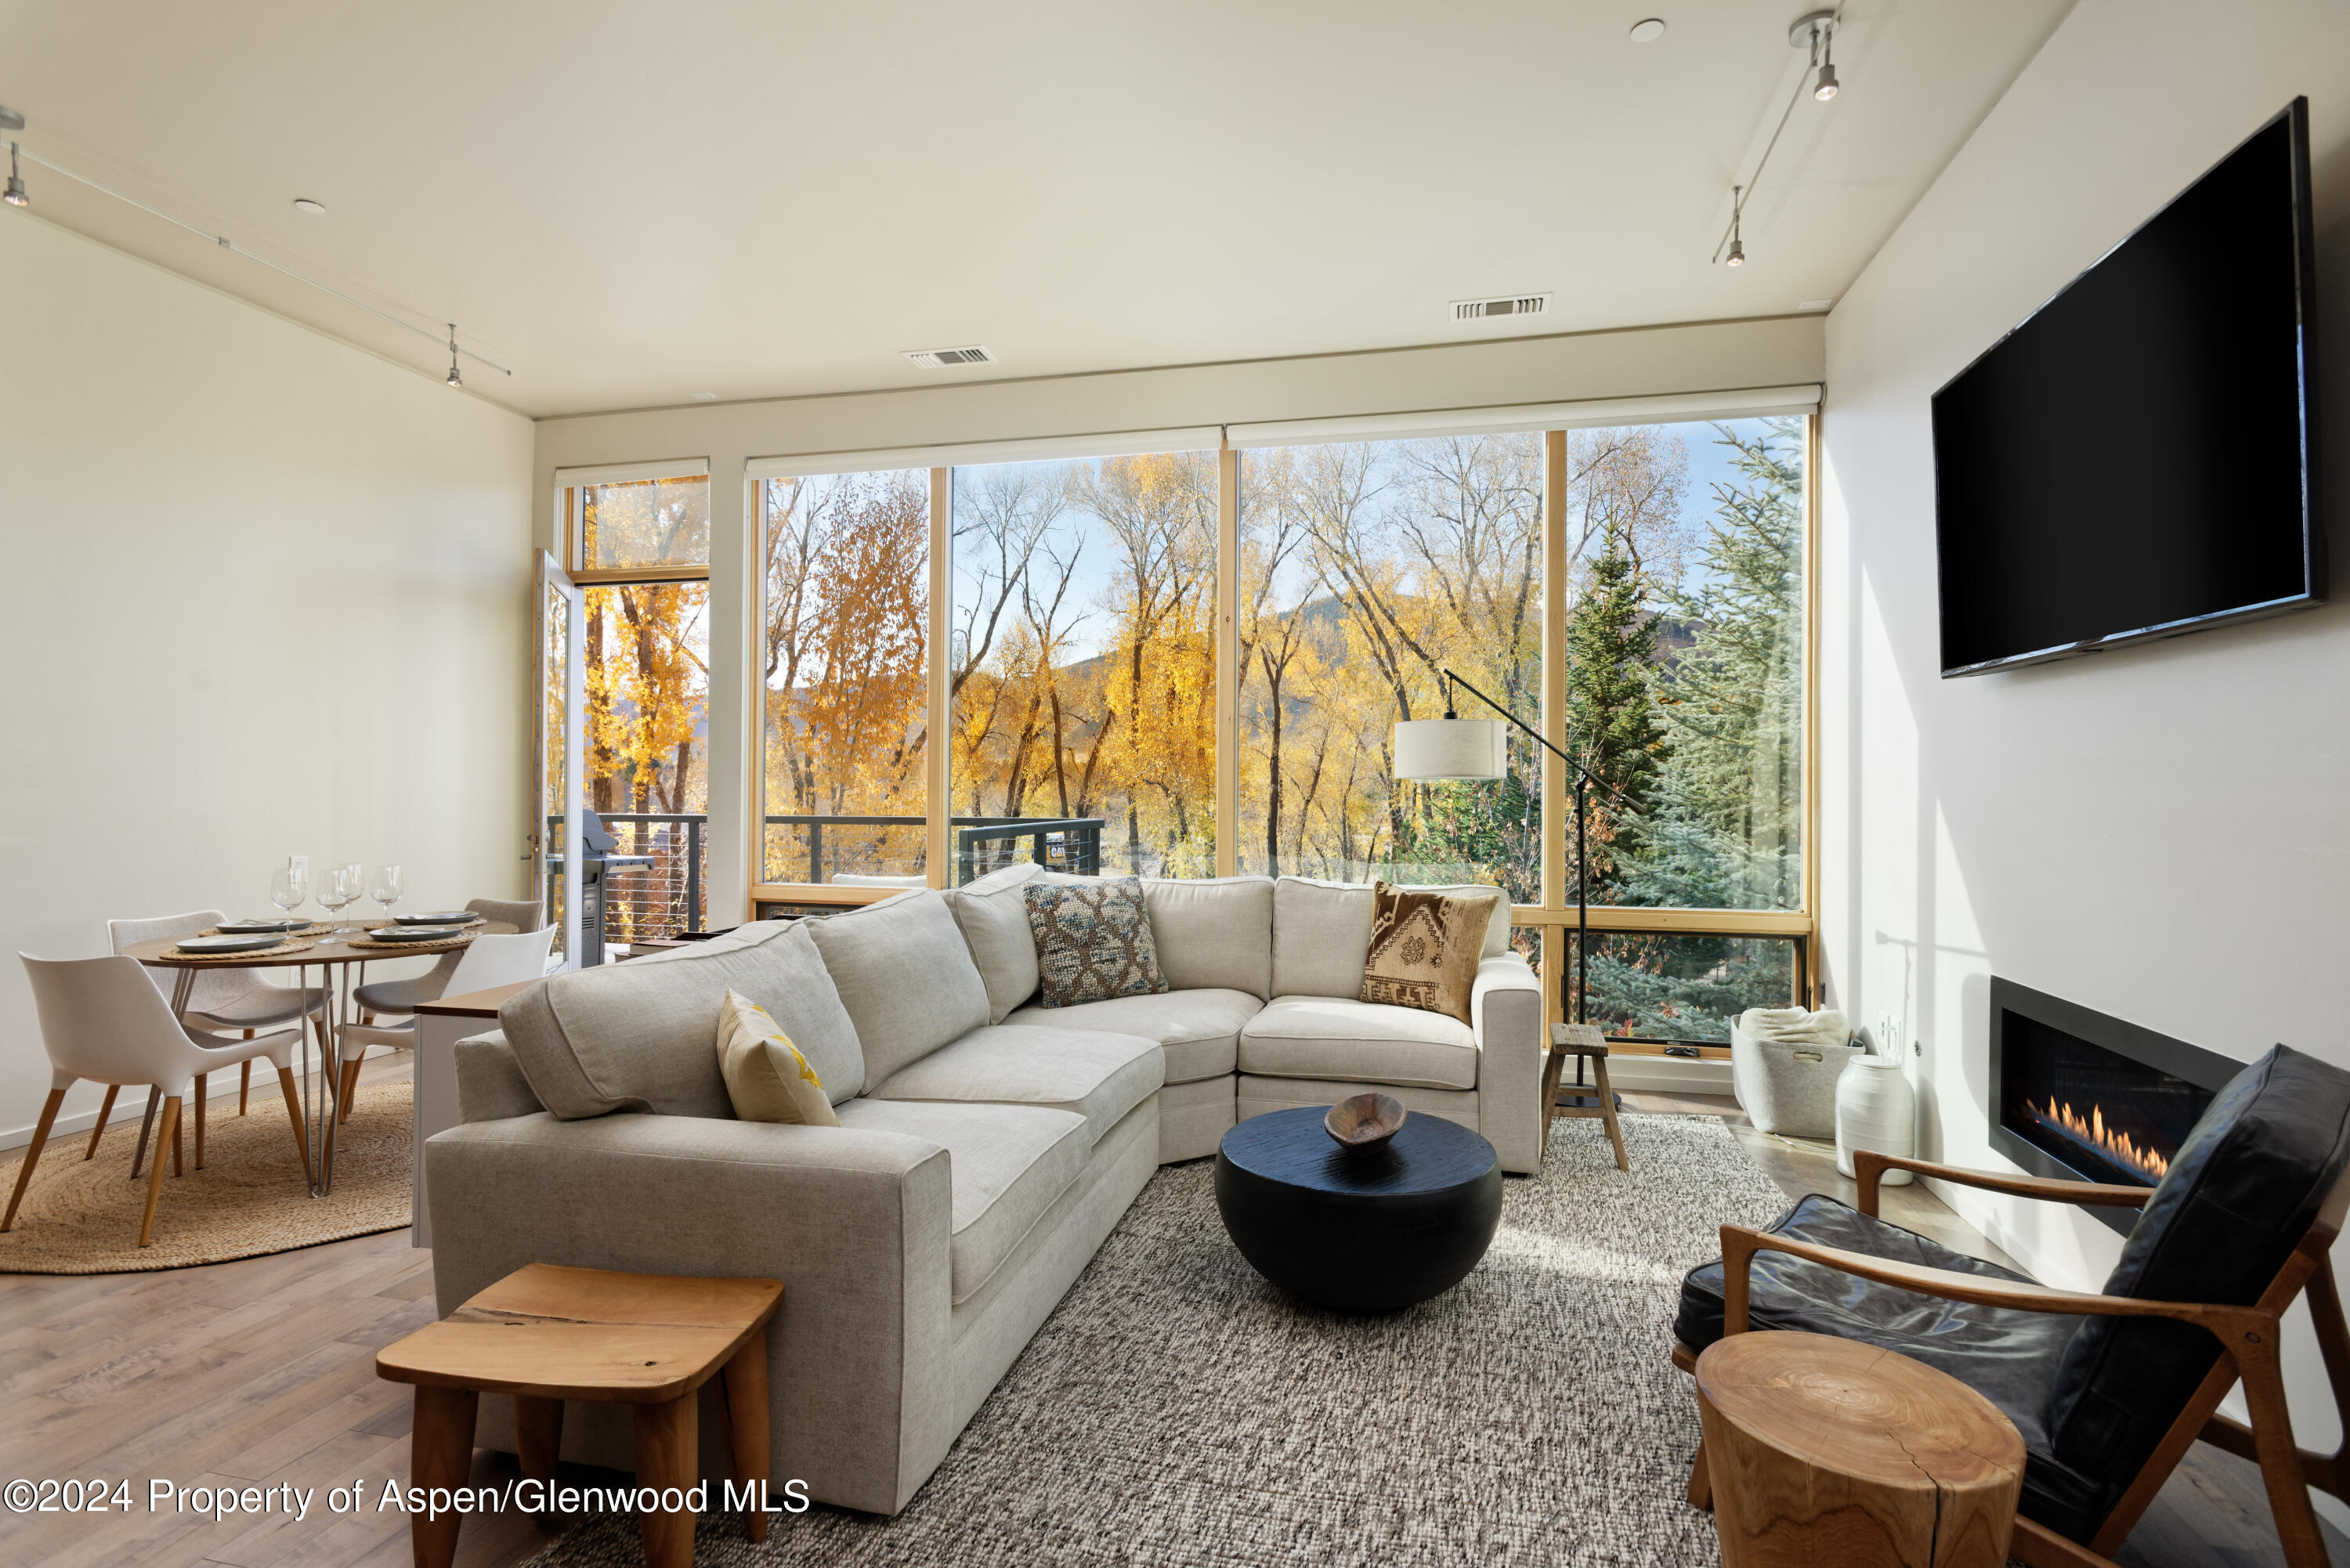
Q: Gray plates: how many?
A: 4